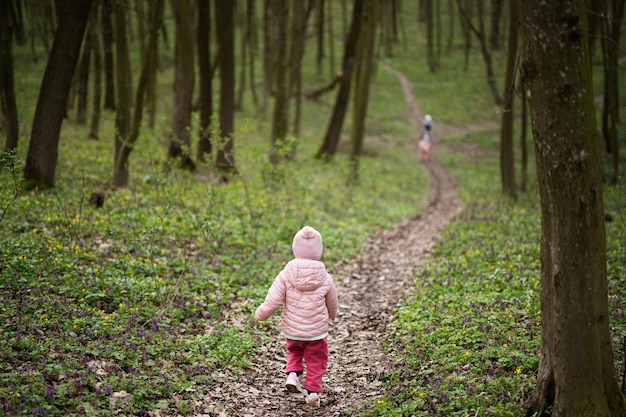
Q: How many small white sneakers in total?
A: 2